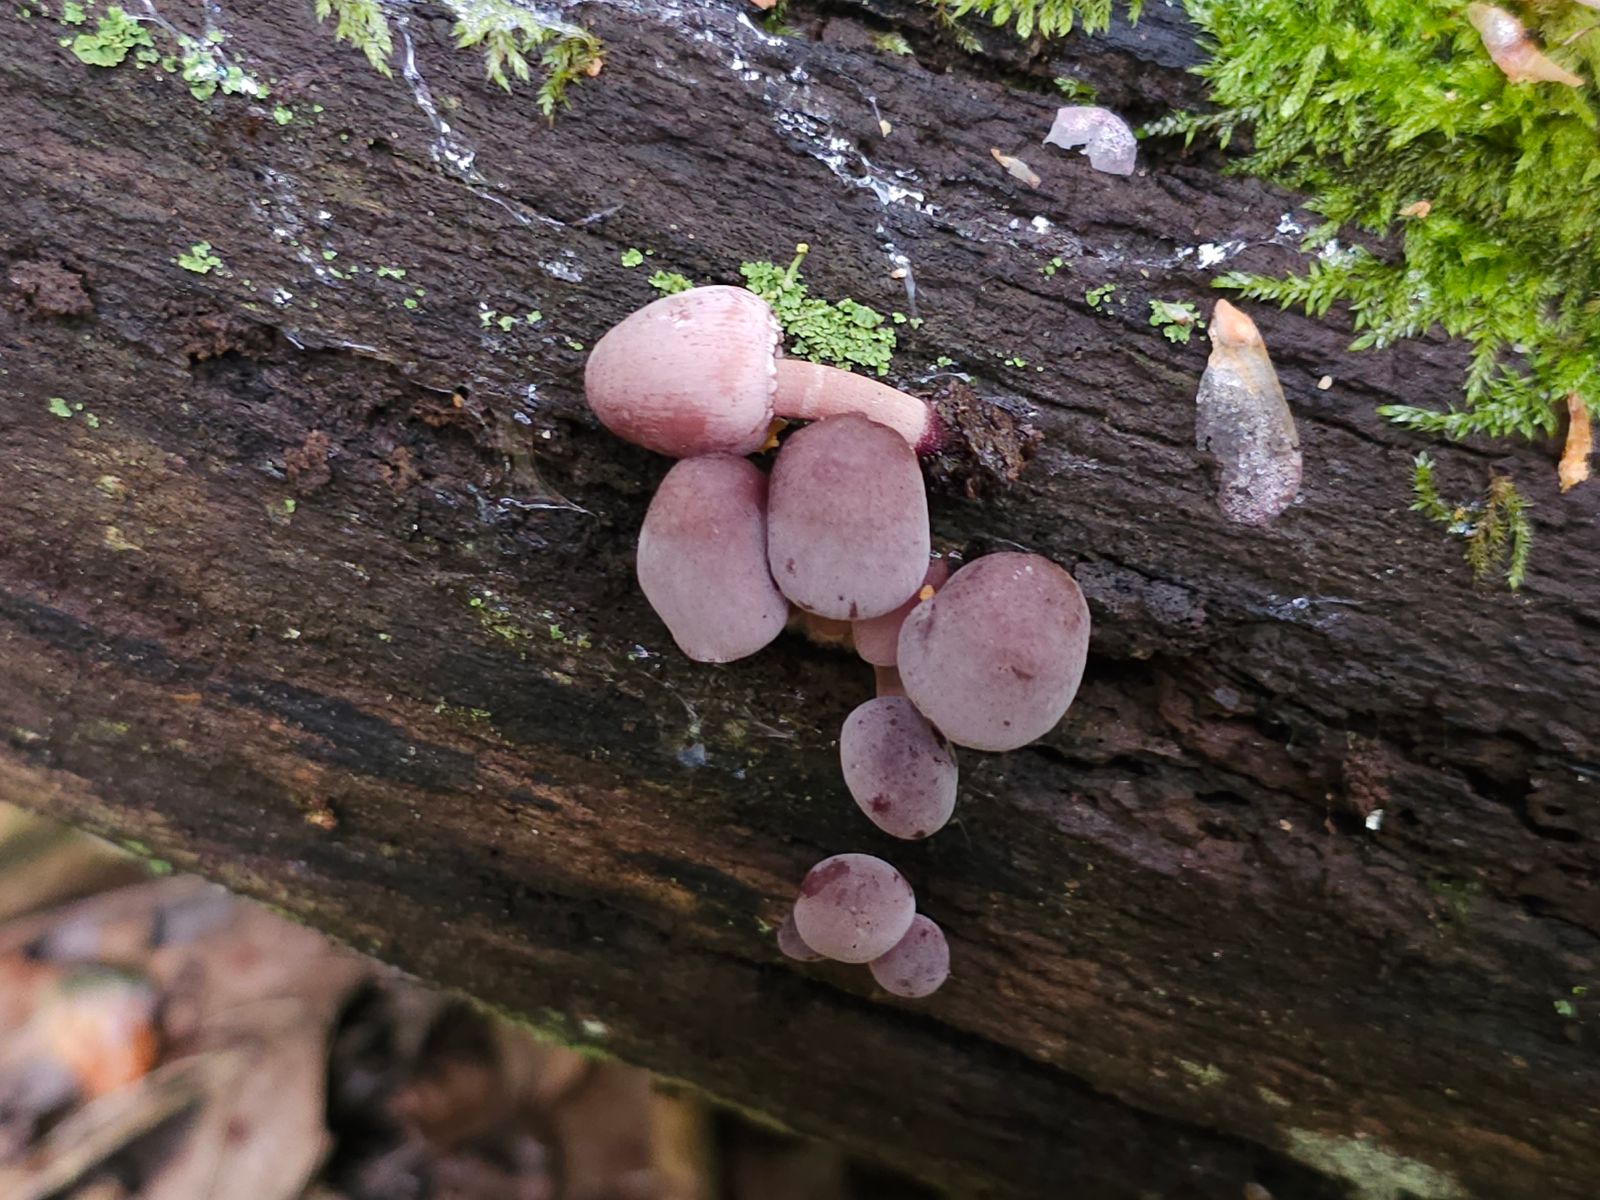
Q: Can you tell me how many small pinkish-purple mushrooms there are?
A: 9